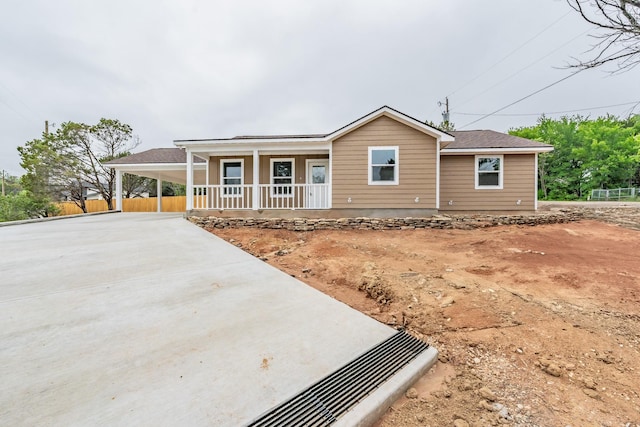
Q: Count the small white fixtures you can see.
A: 4